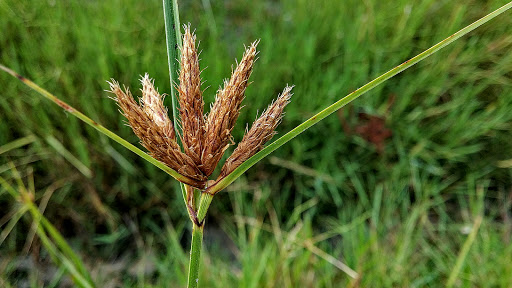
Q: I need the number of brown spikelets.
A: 5